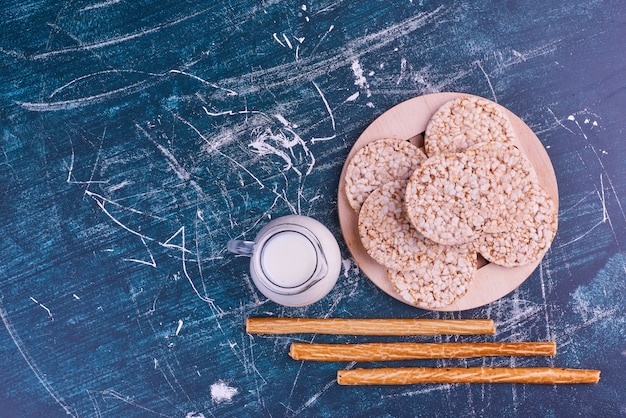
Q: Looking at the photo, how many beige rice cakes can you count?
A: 7